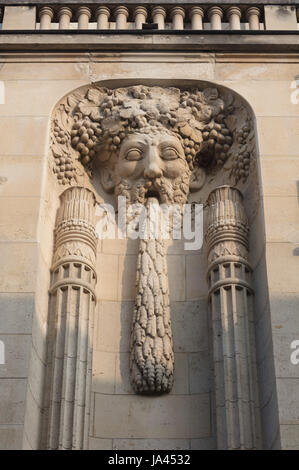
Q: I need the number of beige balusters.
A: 12